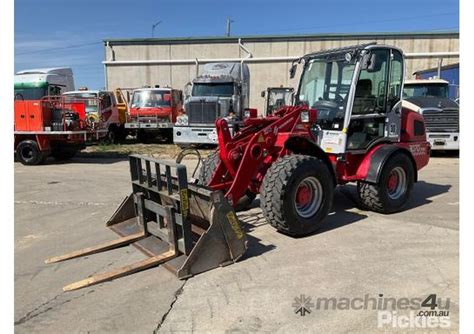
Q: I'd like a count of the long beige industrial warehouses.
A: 1